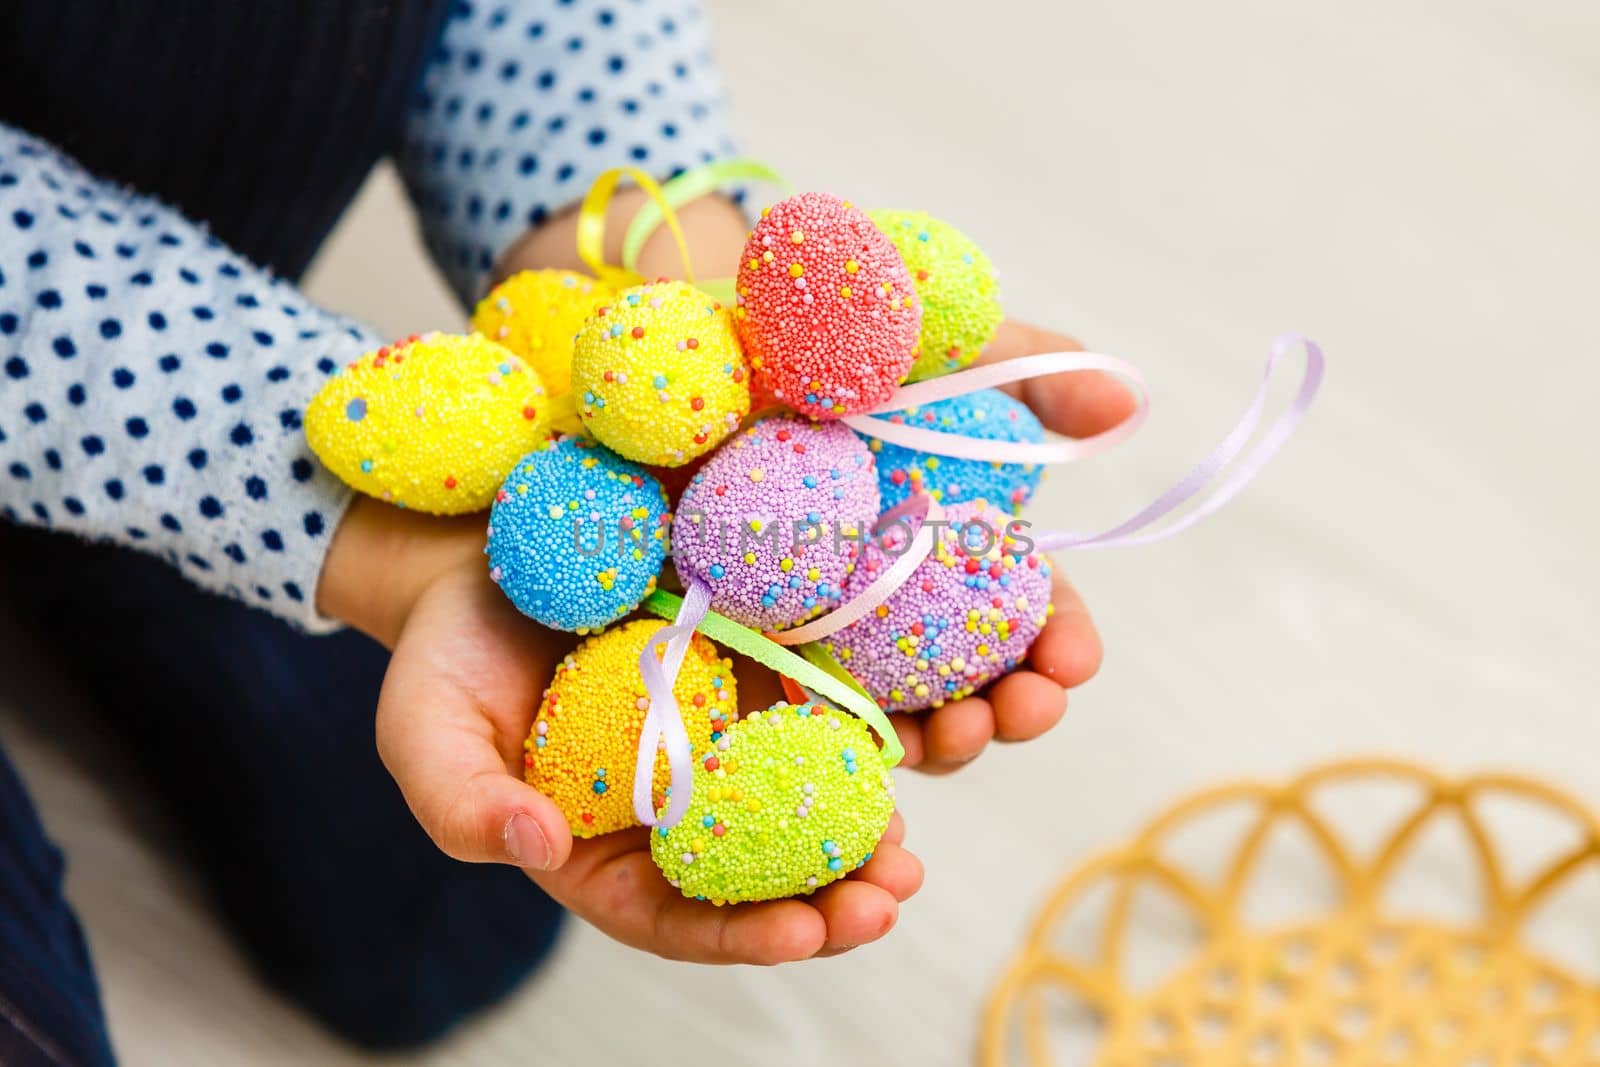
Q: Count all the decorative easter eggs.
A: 11